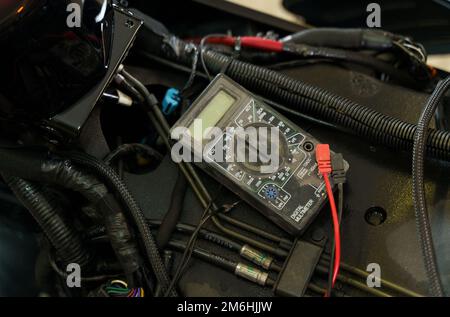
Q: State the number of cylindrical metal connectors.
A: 2